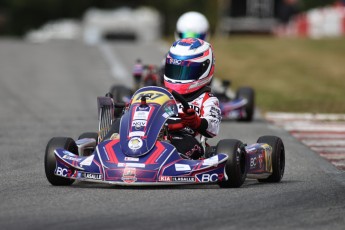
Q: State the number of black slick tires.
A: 6